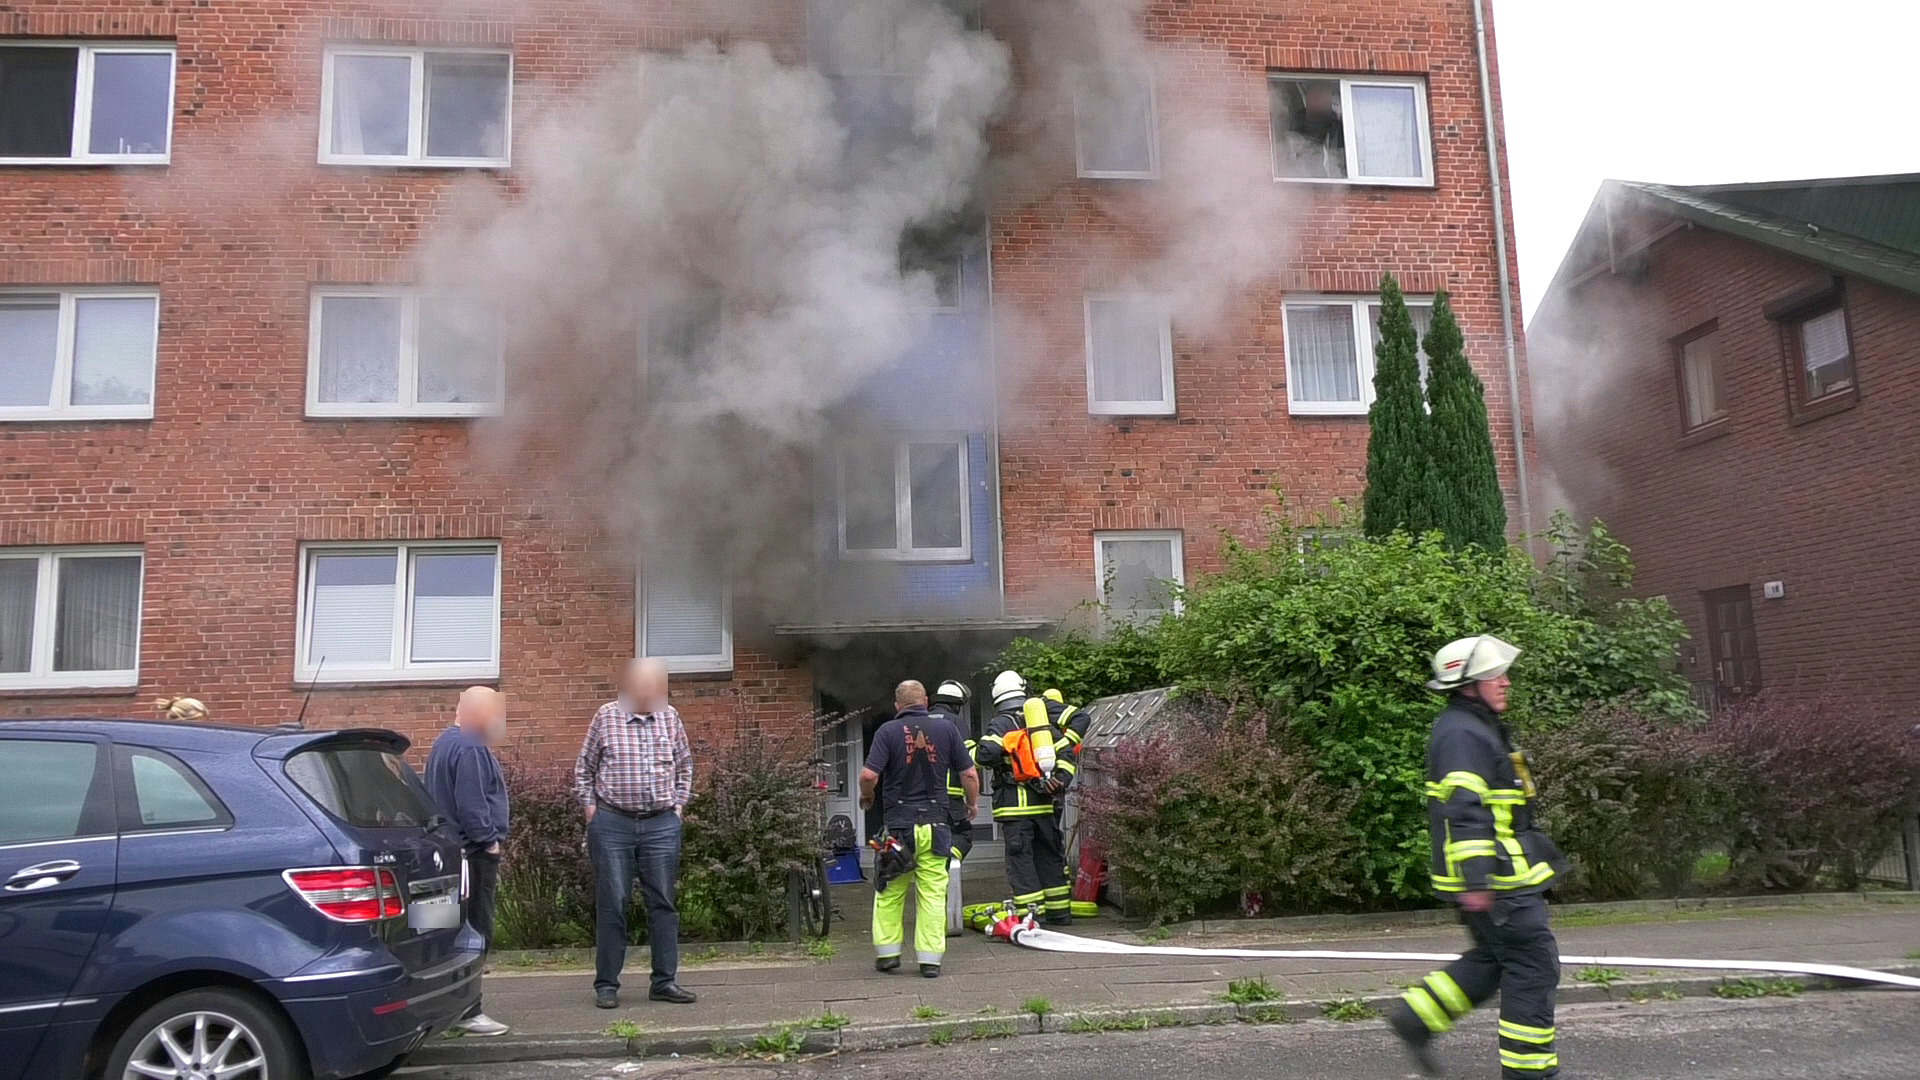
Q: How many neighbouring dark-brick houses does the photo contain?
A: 1